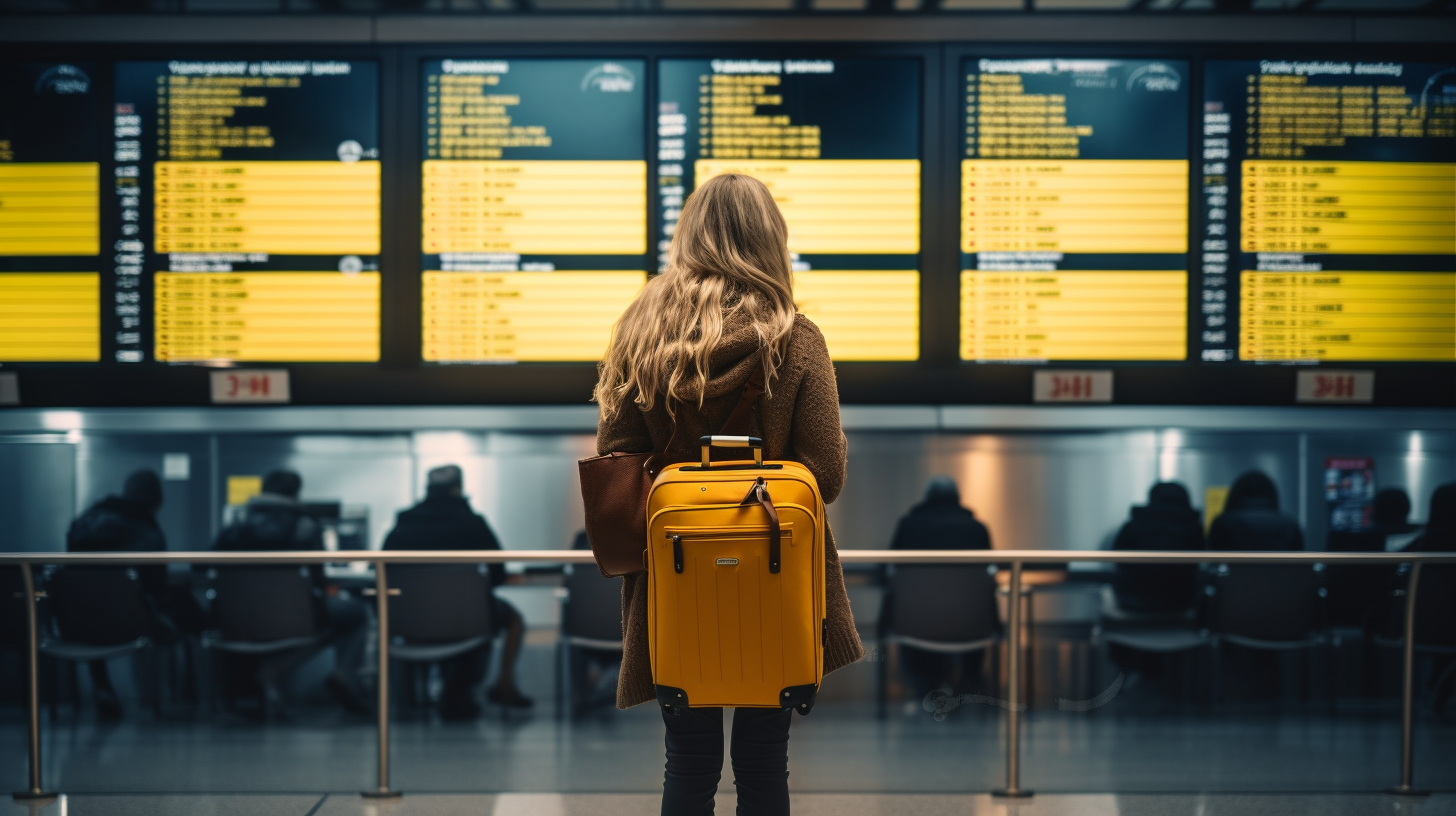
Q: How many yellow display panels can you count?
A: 12